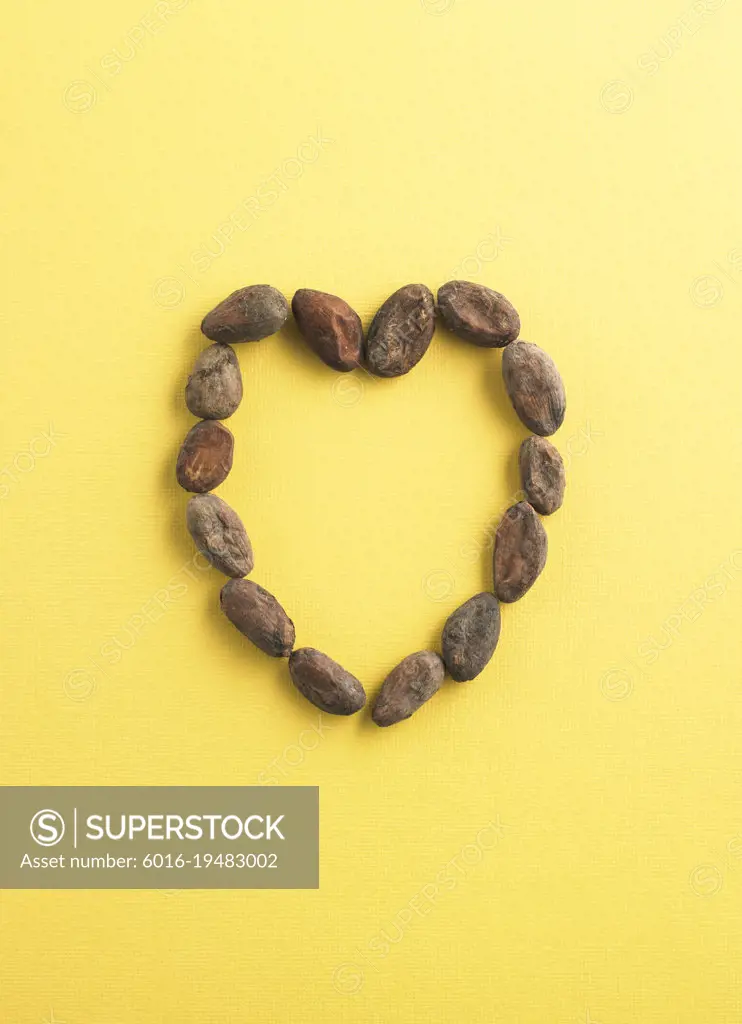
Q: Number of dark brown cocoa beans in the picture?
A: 14